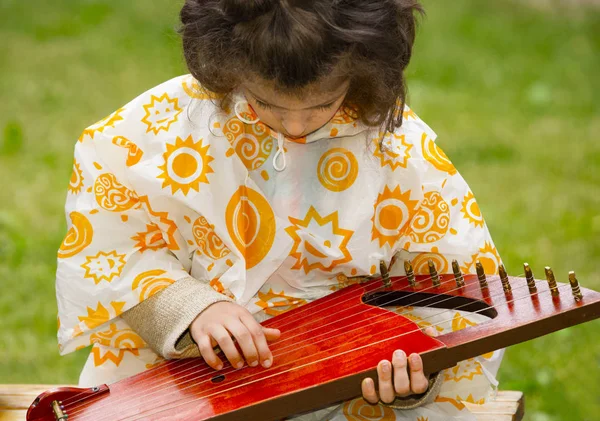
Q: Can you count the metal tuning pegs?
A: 9